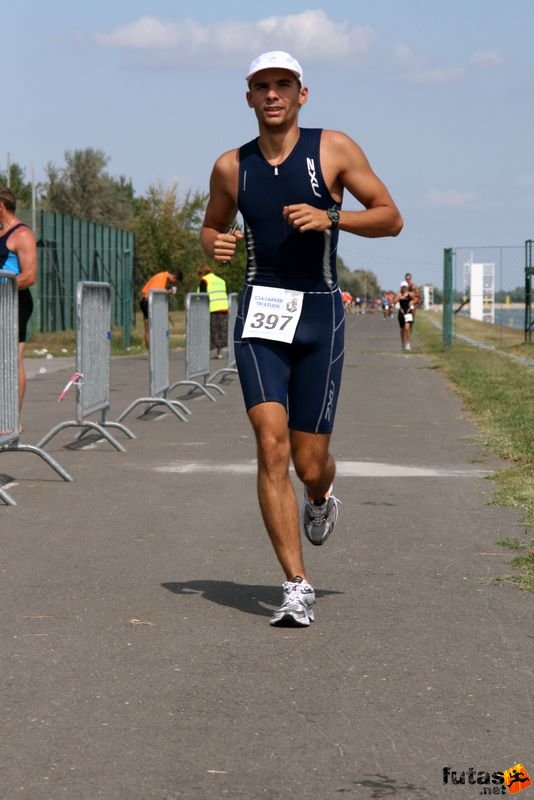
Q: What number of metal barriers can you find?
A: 5